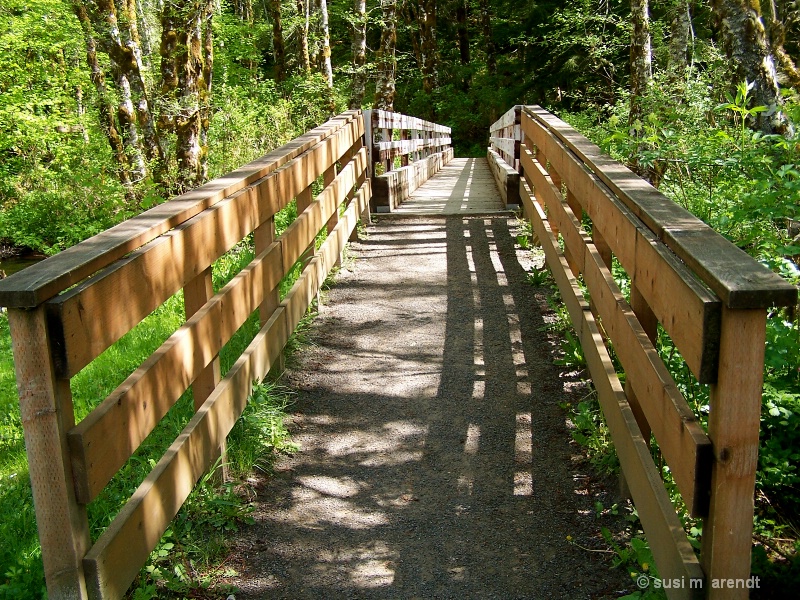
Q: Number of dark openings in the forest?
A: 1